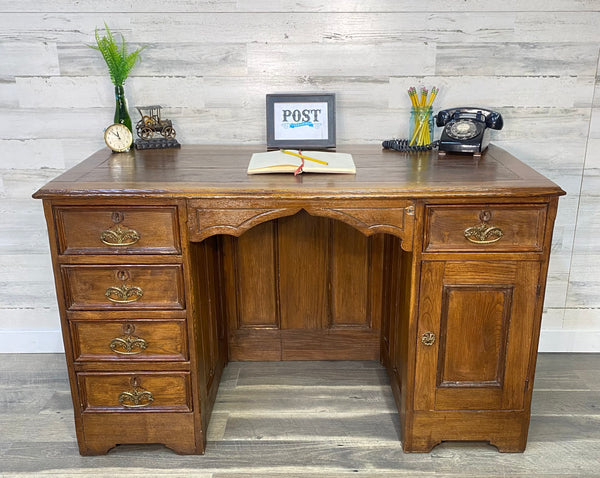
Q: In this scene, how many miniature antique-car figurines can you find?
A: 1